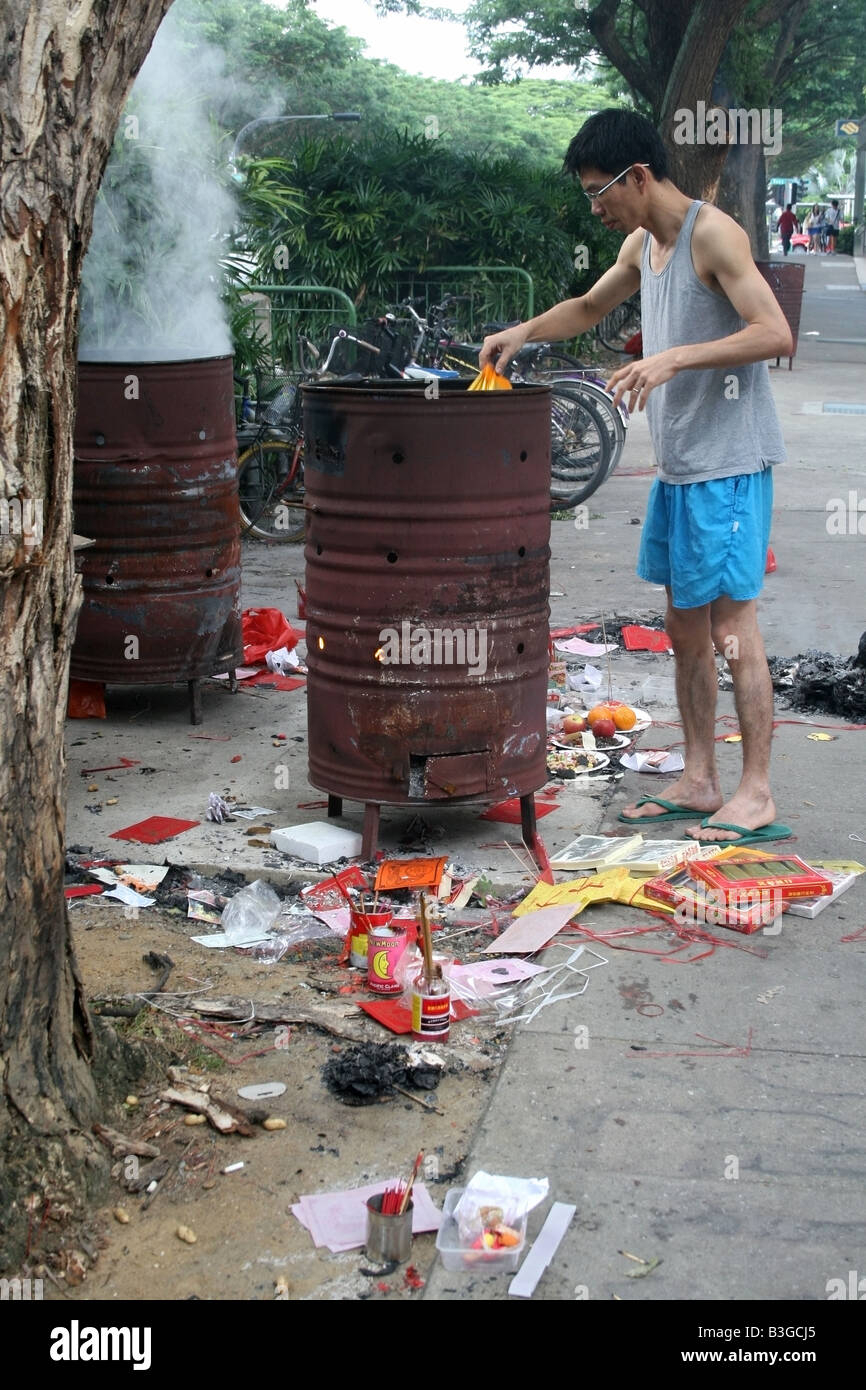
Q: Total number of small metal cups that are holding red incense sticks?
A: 1